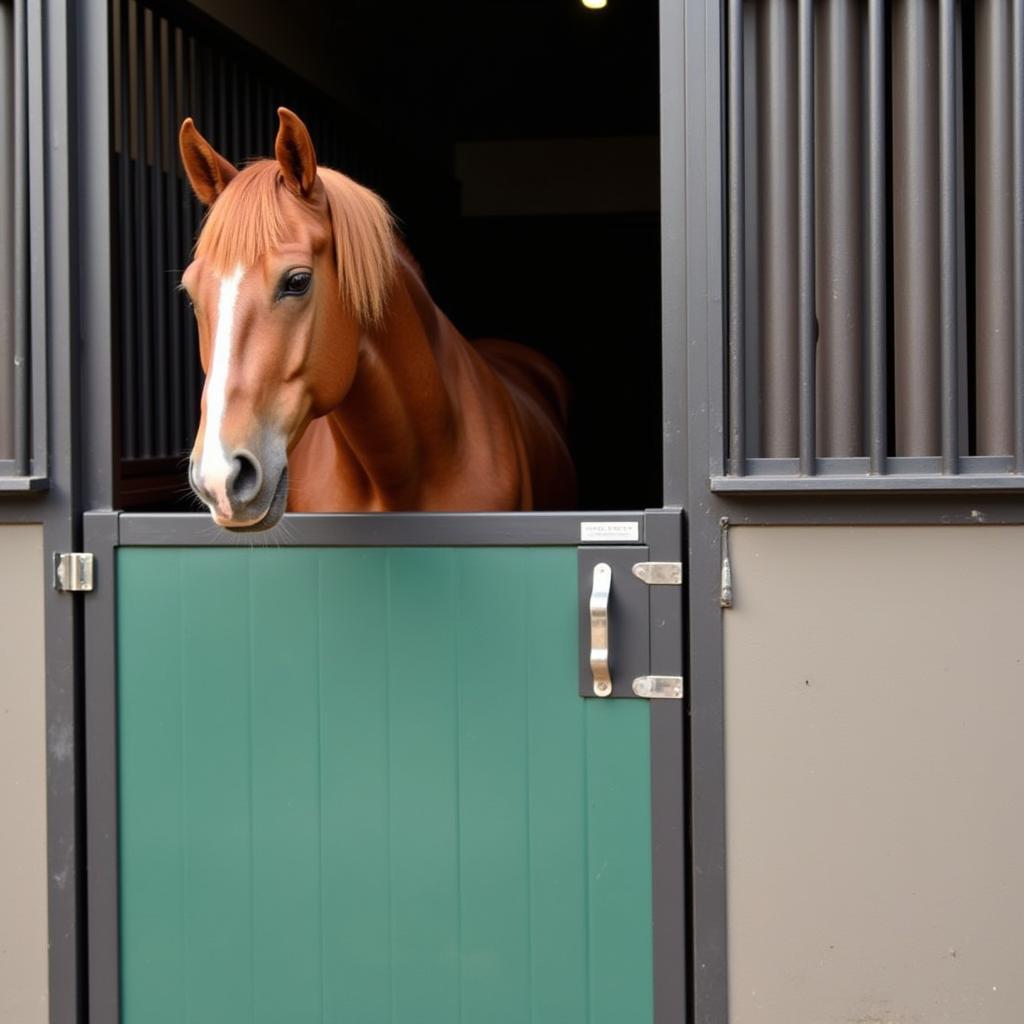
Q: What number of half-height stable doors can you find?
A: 1